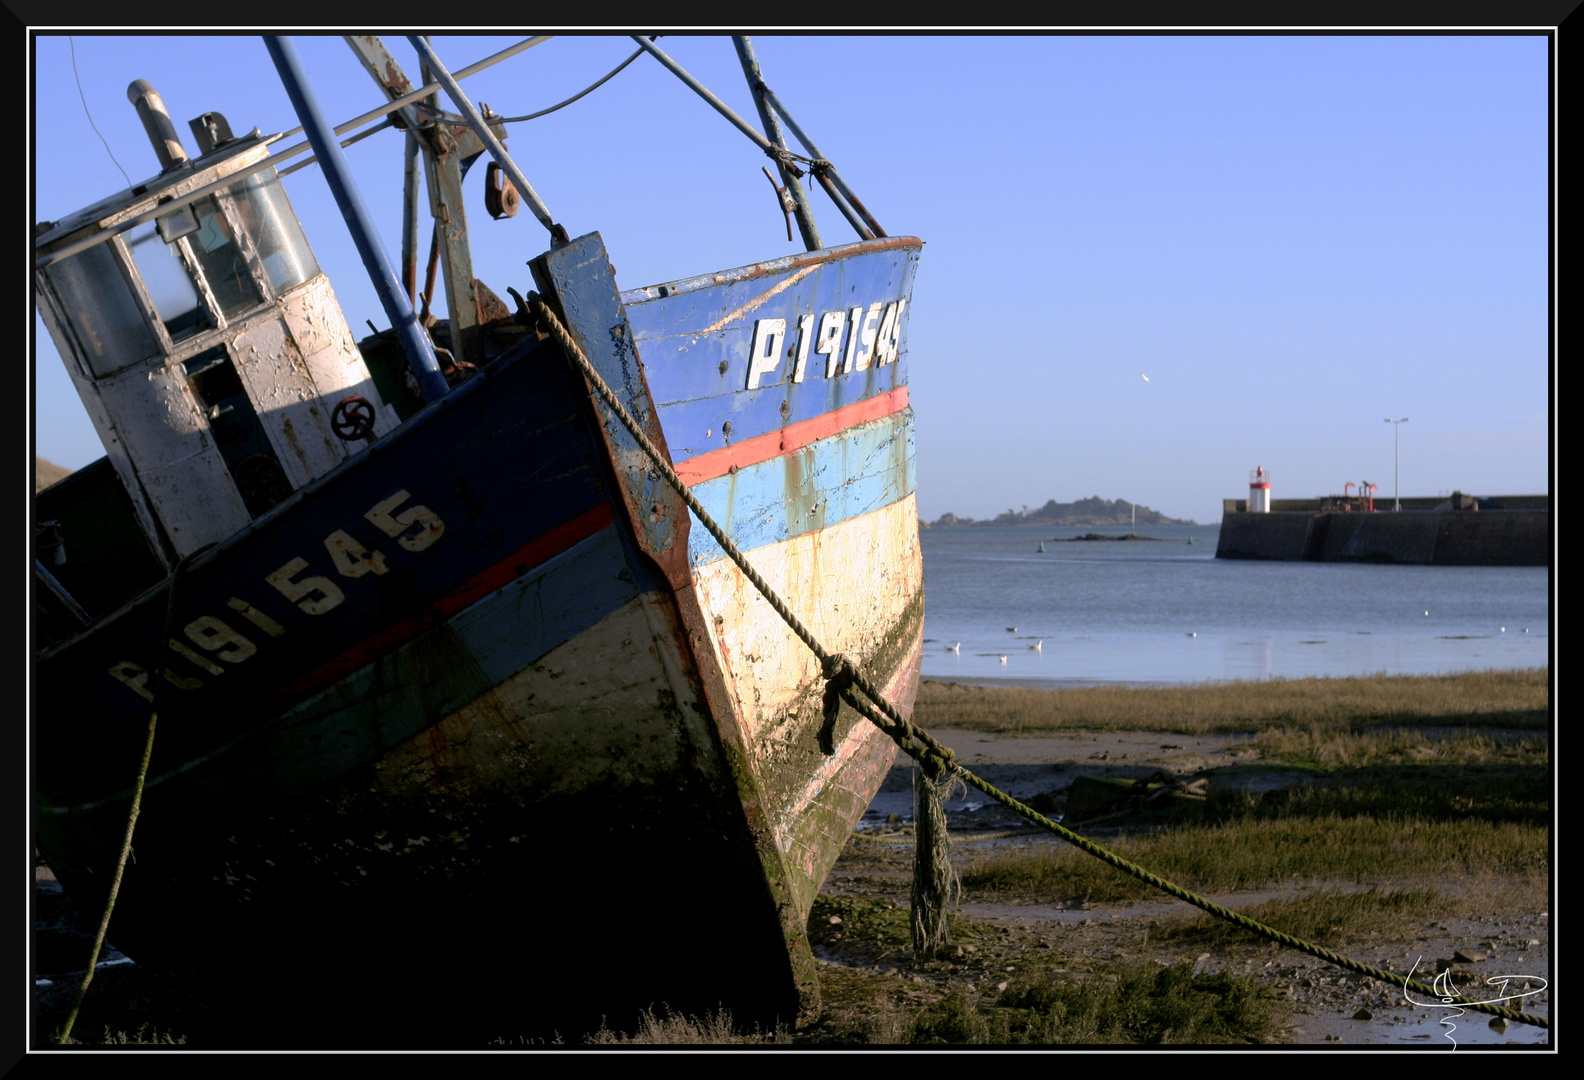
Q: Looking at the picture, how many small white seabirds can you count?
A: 9